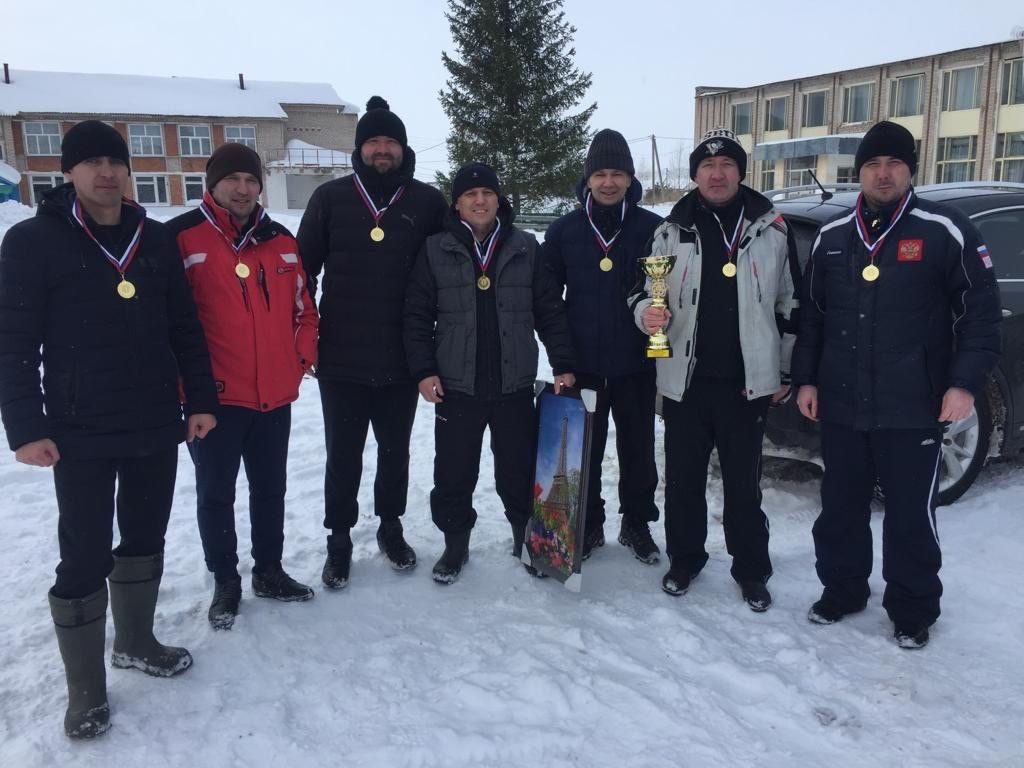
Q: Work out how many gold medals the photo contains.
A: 7